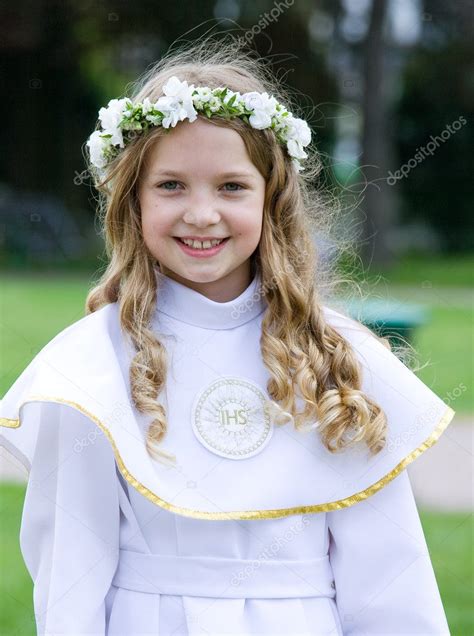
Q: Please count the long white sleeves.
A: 2